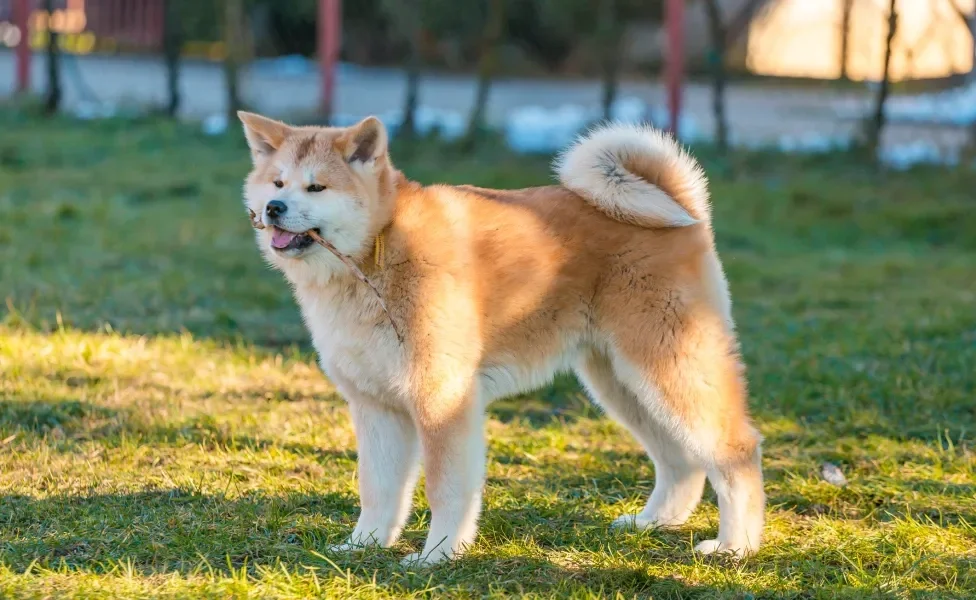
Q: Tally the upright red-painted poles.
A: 3